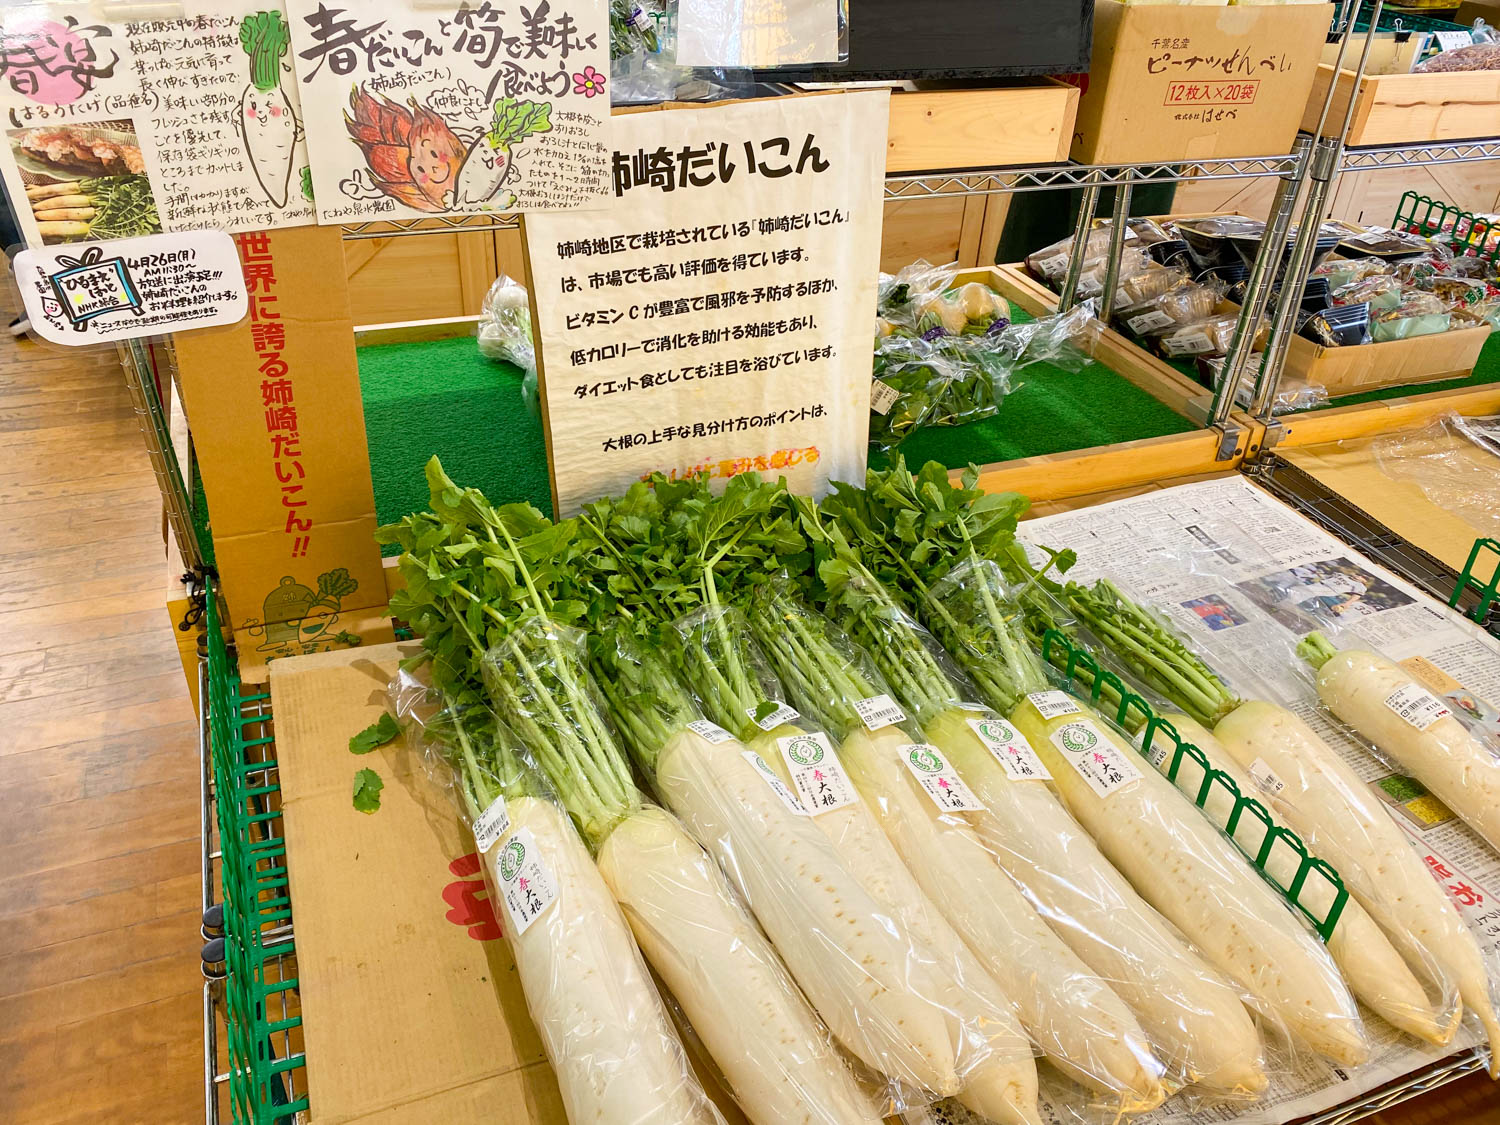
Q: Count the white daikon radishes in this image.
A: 10